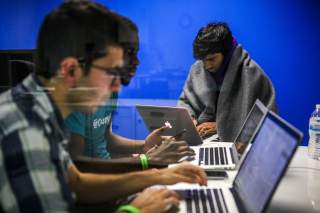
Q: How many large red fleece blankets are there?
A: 0